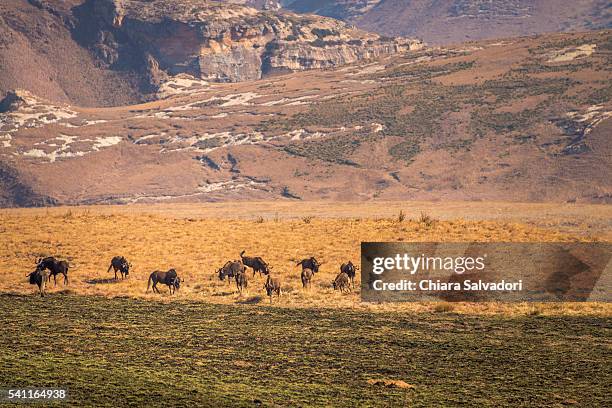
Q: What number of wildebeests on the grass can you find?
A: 12